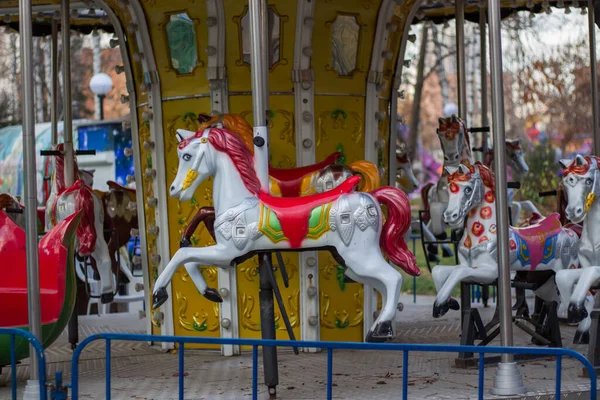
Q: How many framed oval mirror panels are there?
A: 3